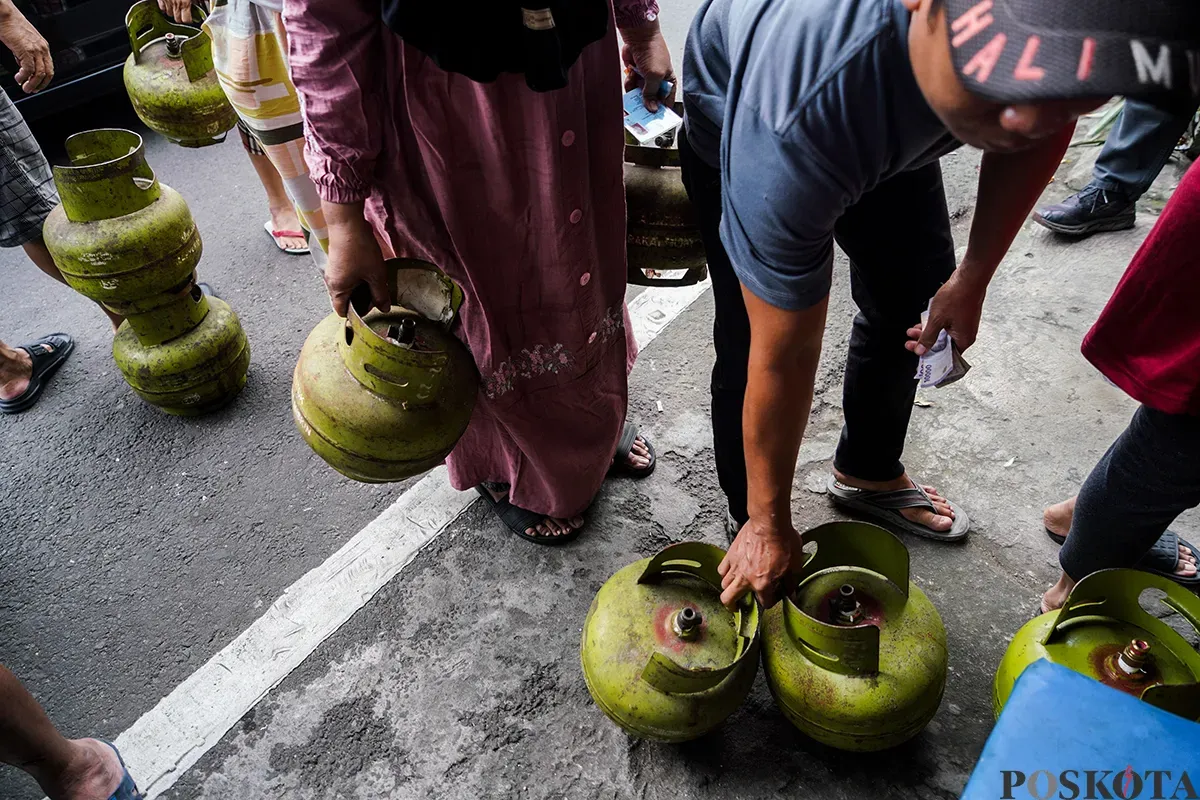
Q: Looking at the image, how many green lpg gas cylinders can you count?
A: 8